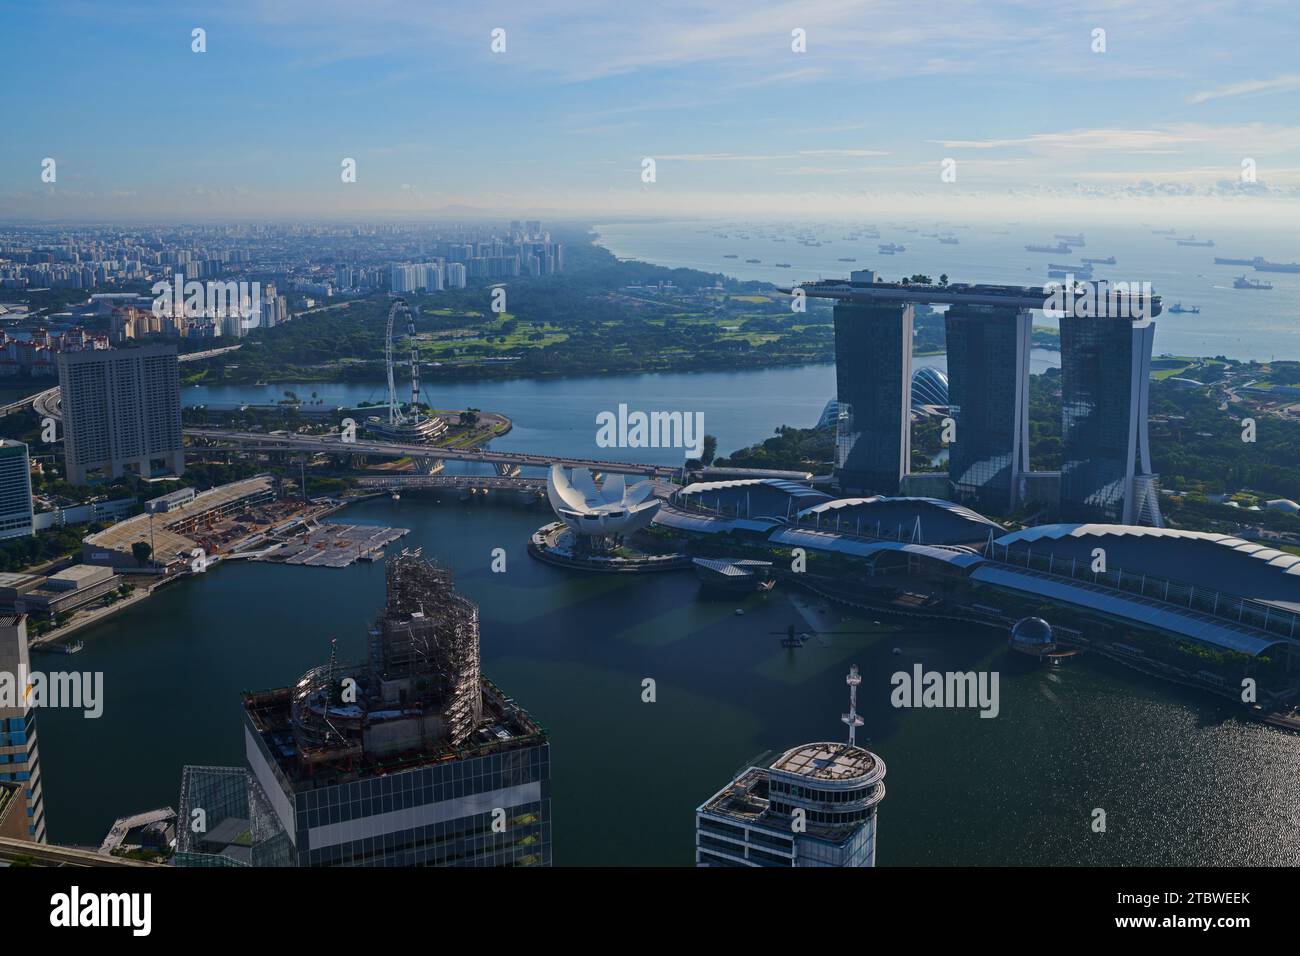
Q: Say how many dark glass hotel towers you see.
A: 3